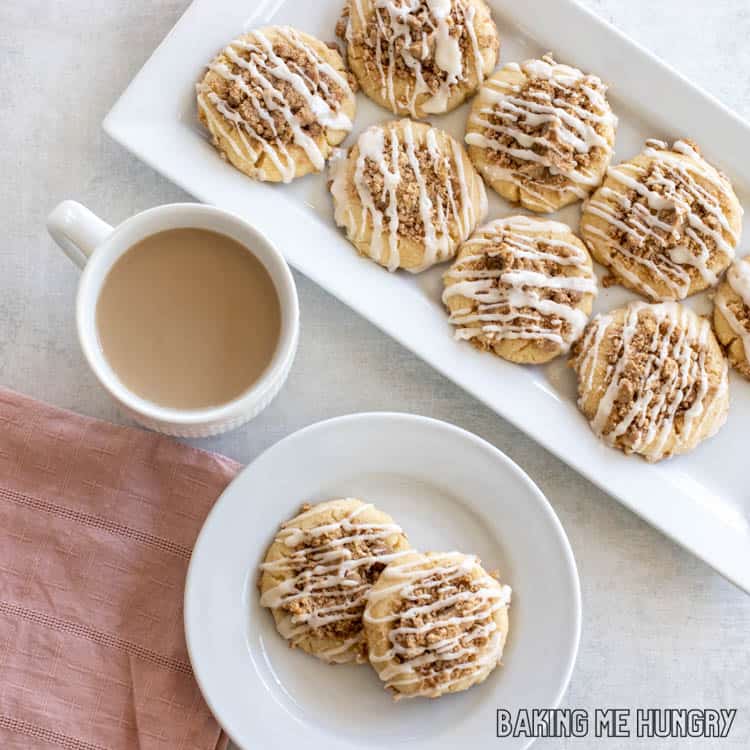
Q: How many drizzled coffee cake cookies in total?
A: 10